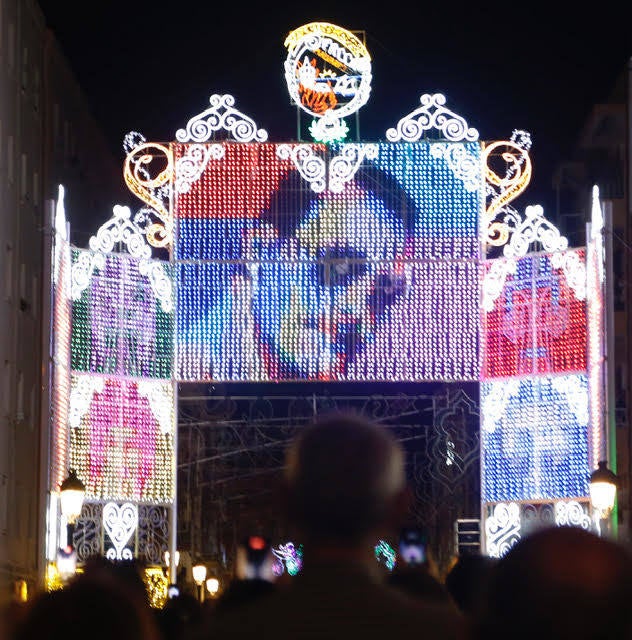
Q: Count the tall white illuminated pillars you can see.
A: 2